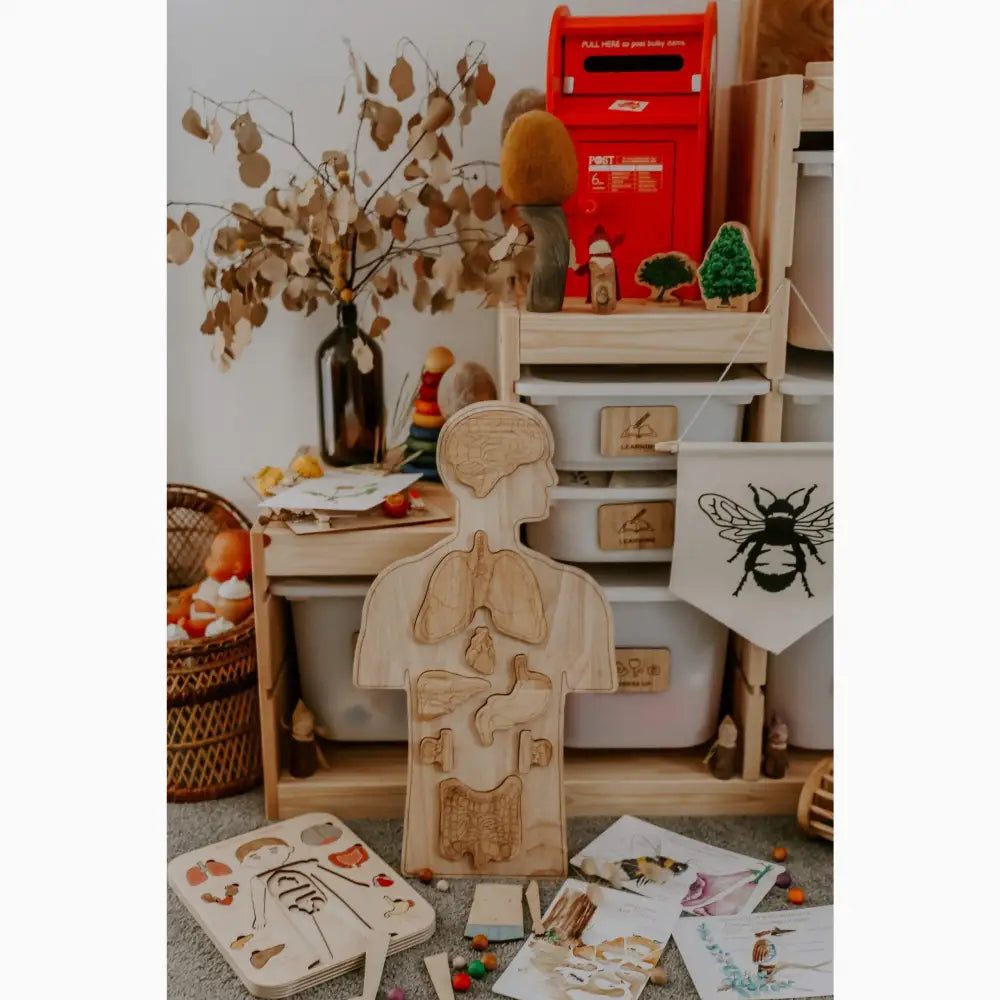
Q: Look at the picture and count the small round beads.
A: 12